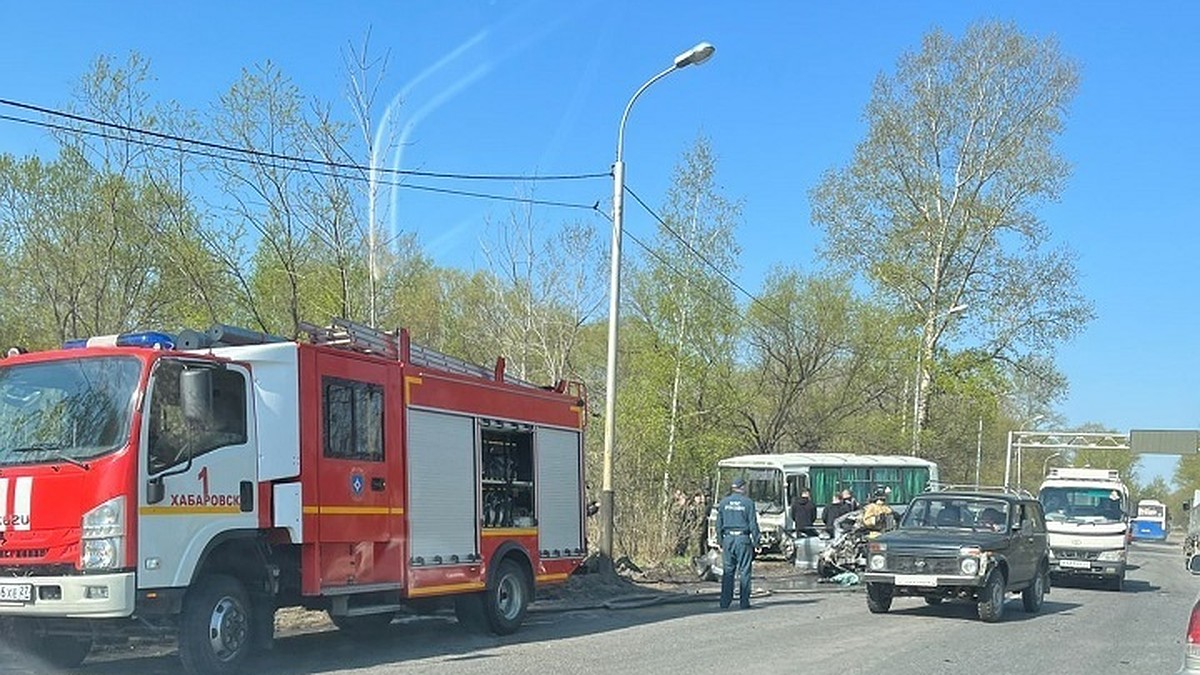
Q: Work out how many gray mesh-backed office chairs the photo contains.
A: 0